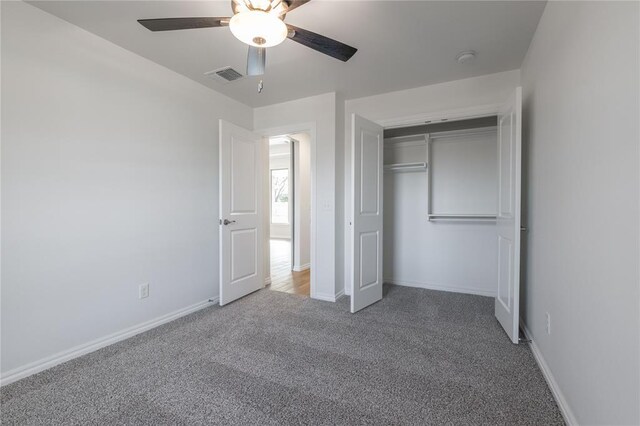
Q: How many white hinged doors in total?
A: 3